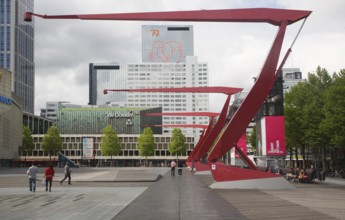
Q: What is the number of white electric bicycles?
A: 0